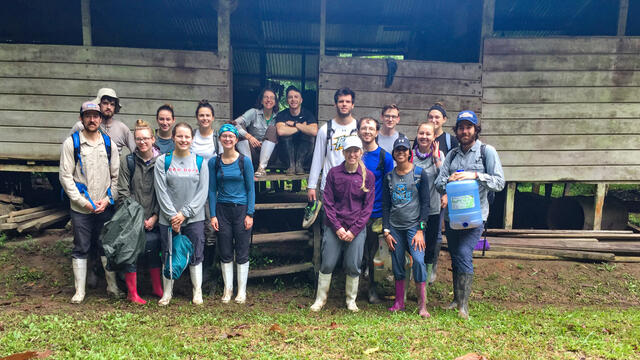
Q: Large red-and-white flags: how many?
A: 0